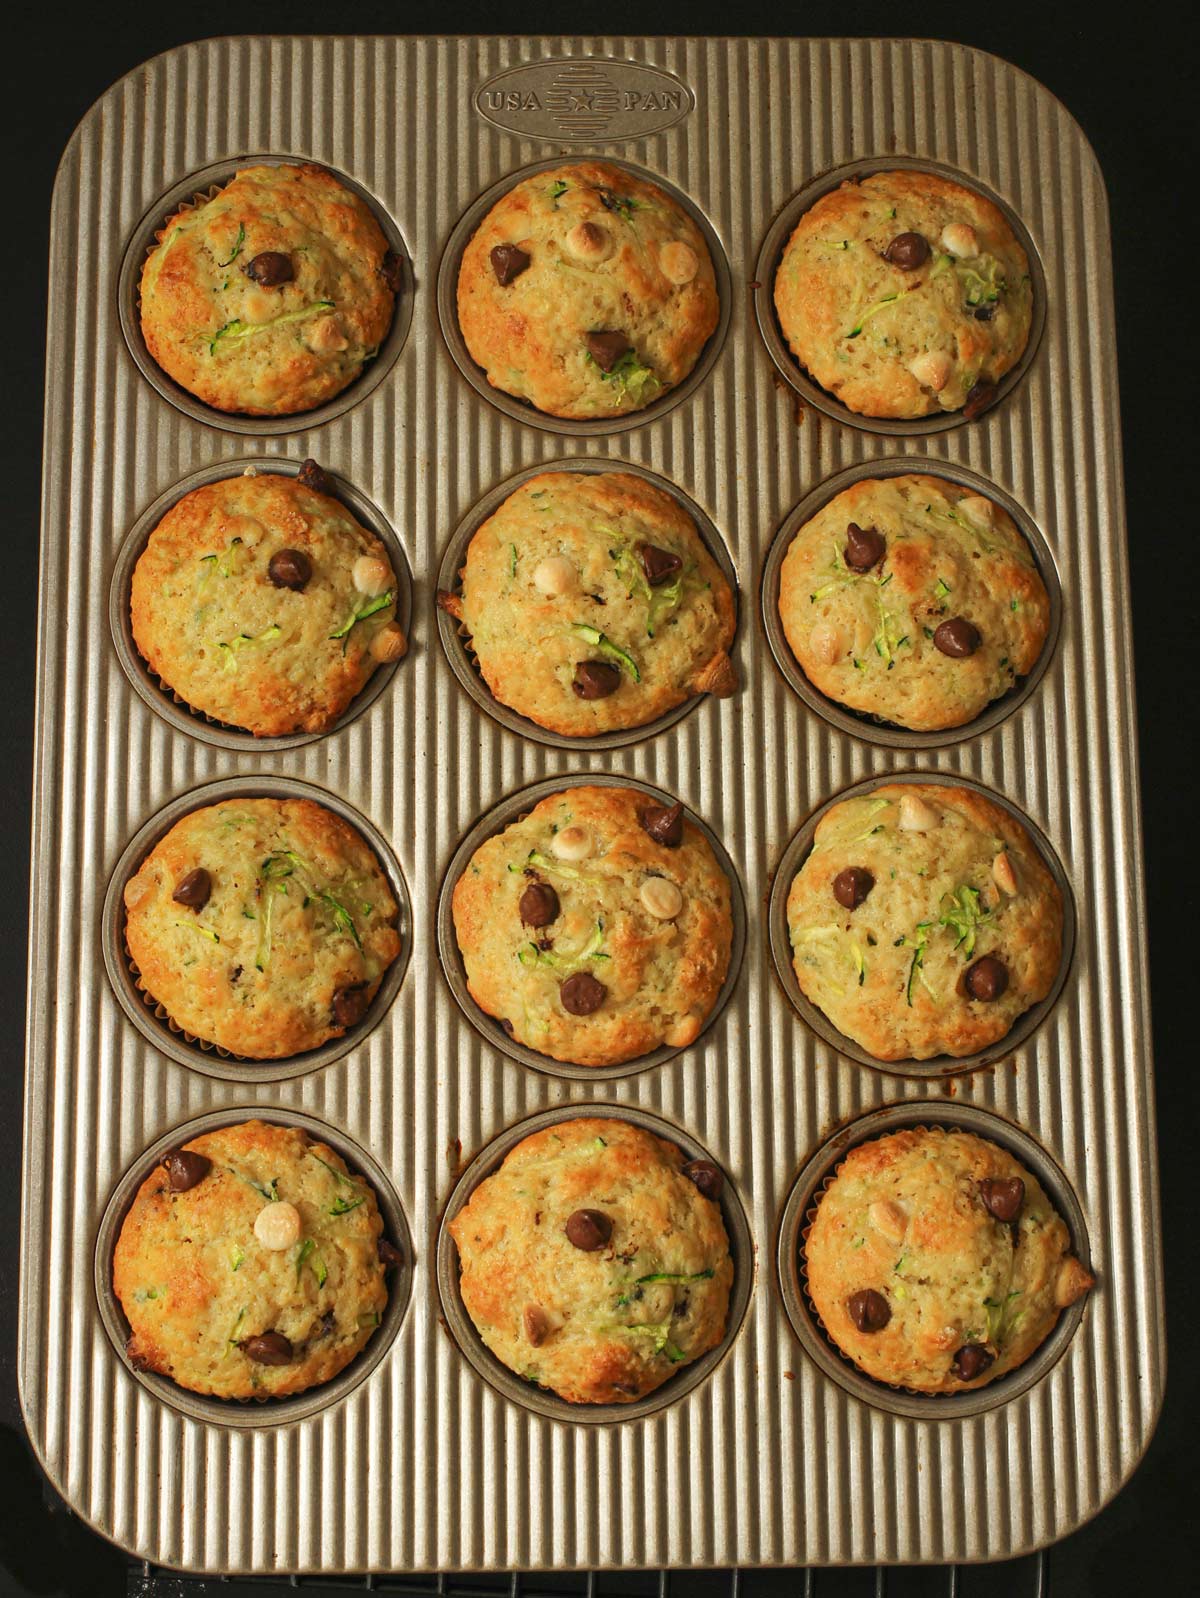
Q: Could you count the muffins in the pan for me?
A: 12